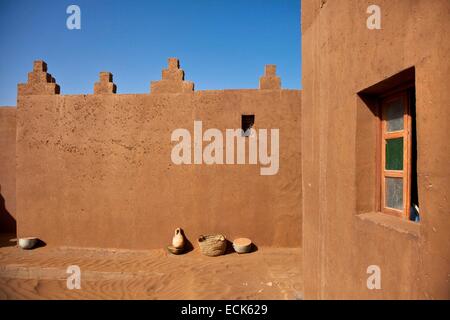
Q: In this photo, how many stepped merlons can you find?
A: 4